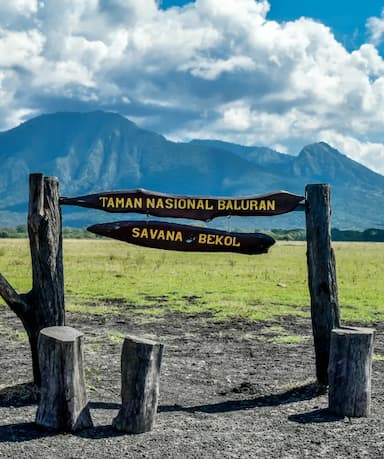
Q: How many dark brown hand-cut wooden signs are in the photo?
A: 2